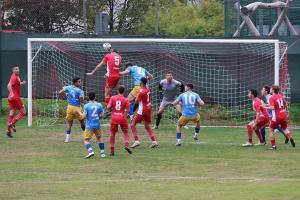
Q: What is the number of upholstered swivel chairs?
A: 0